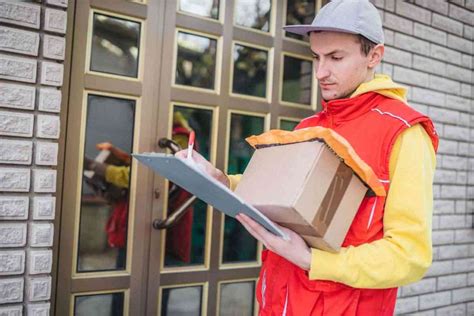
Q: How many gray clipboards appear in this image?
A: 1